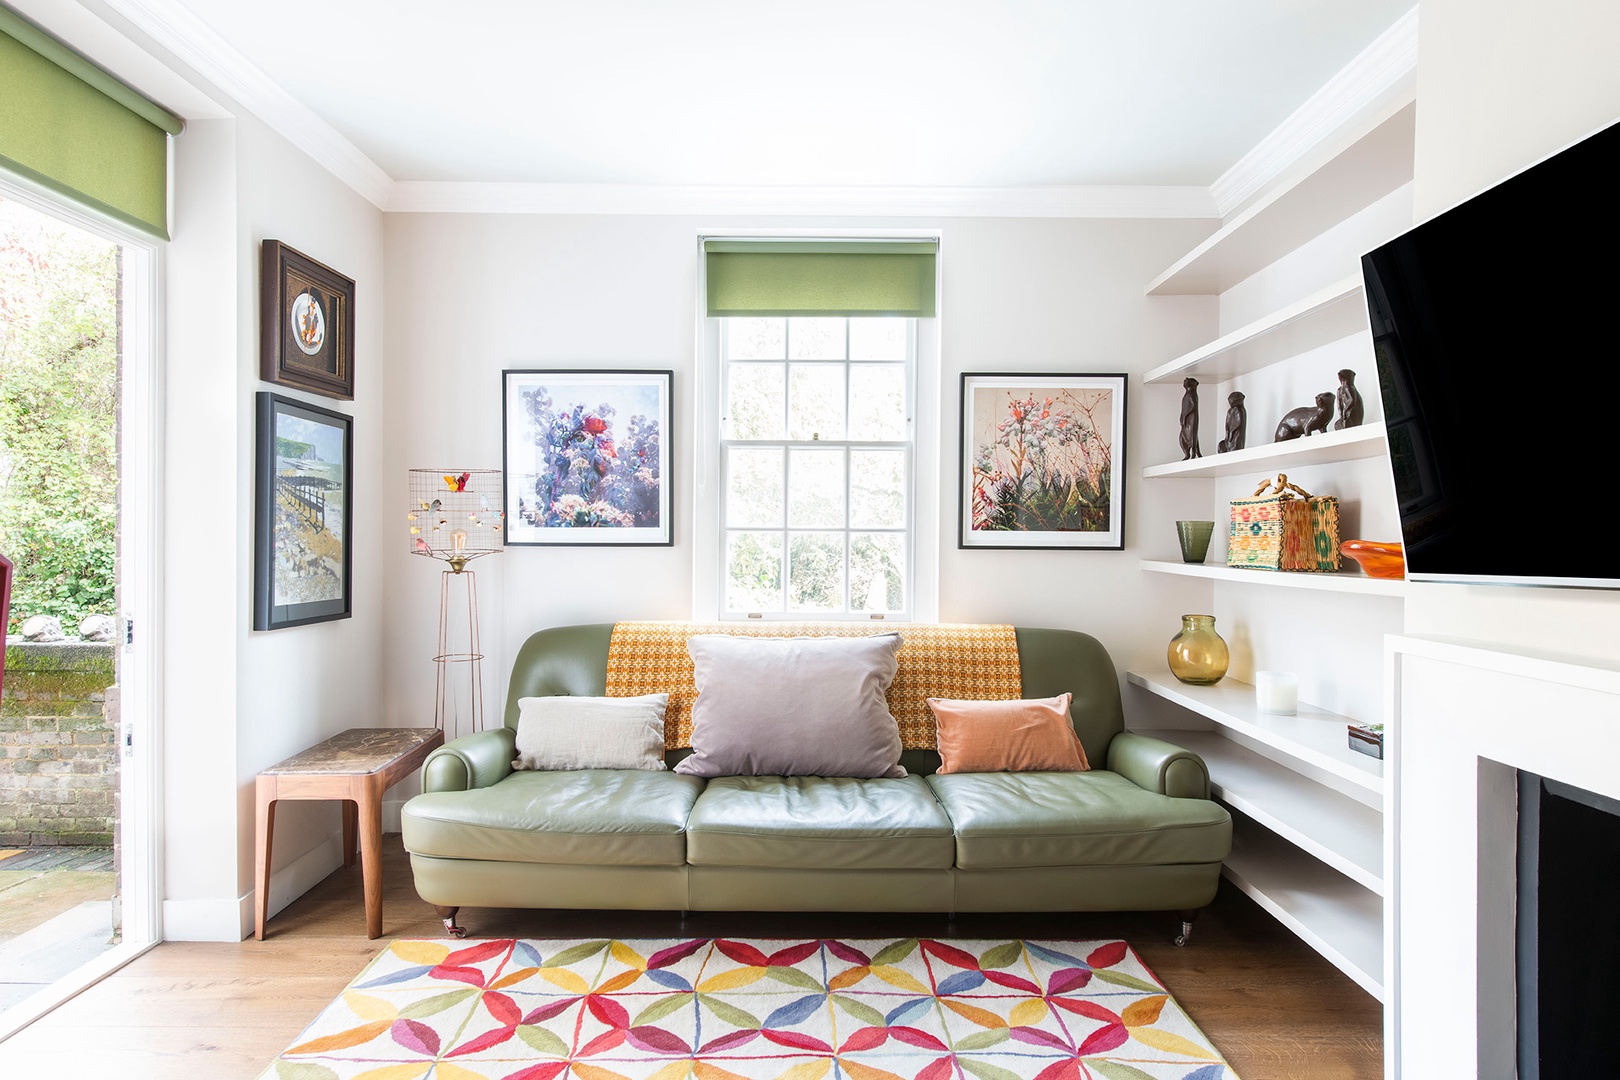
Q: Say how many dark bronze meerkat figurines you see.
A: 4